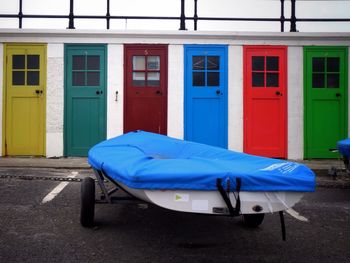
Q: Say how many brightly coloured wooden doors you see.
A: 6